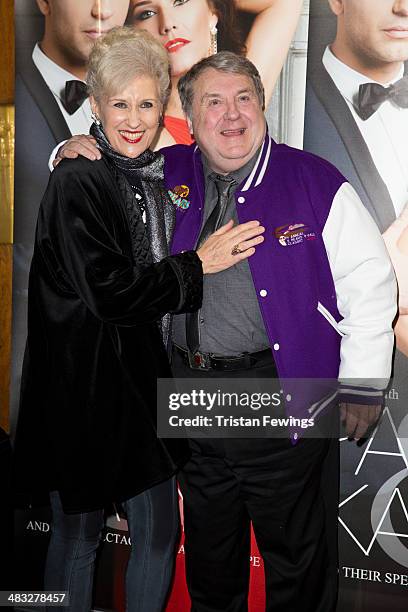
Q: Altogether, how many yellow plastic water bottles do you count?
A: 0